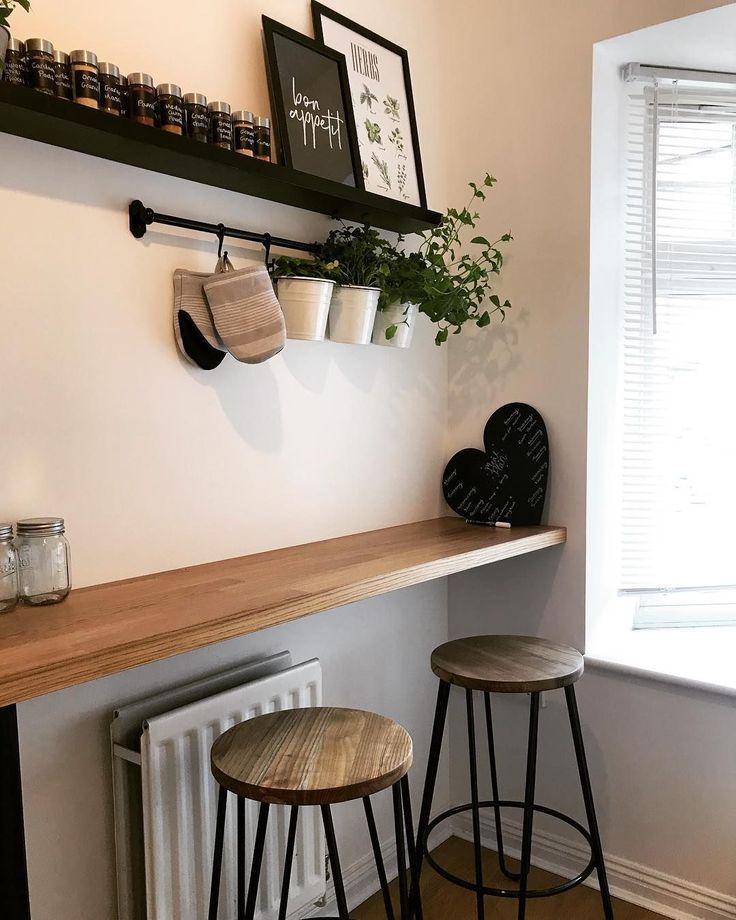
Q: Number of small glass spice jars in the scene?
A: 12